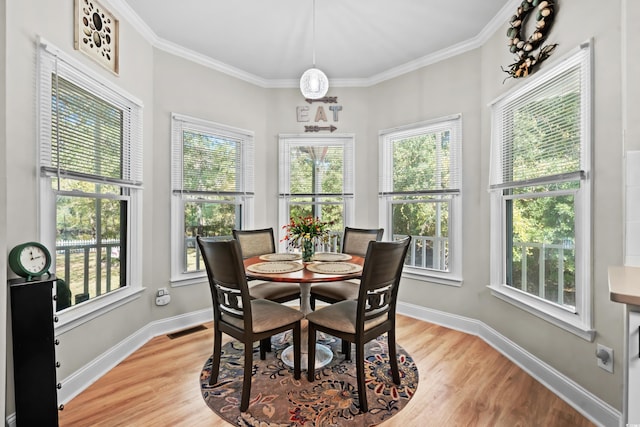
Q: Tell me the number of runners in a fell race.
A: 0